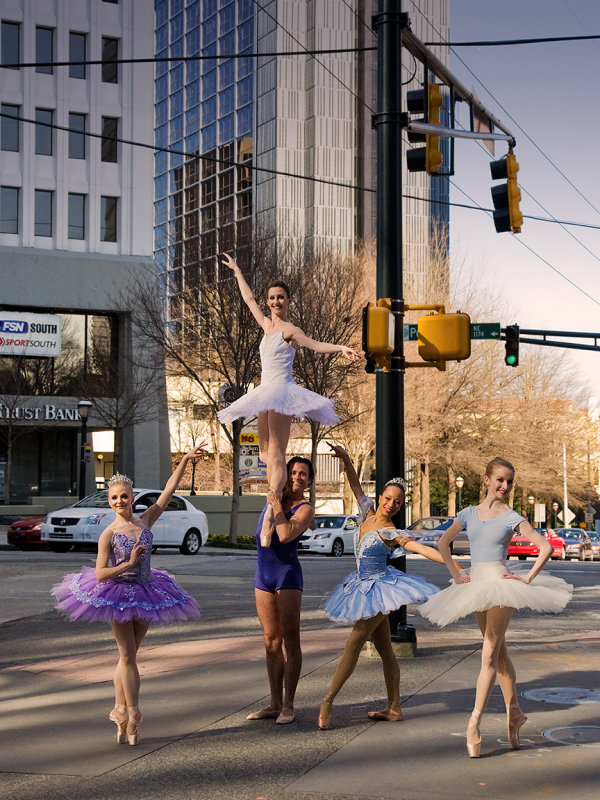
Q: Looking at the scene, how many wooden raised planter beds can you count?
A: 0